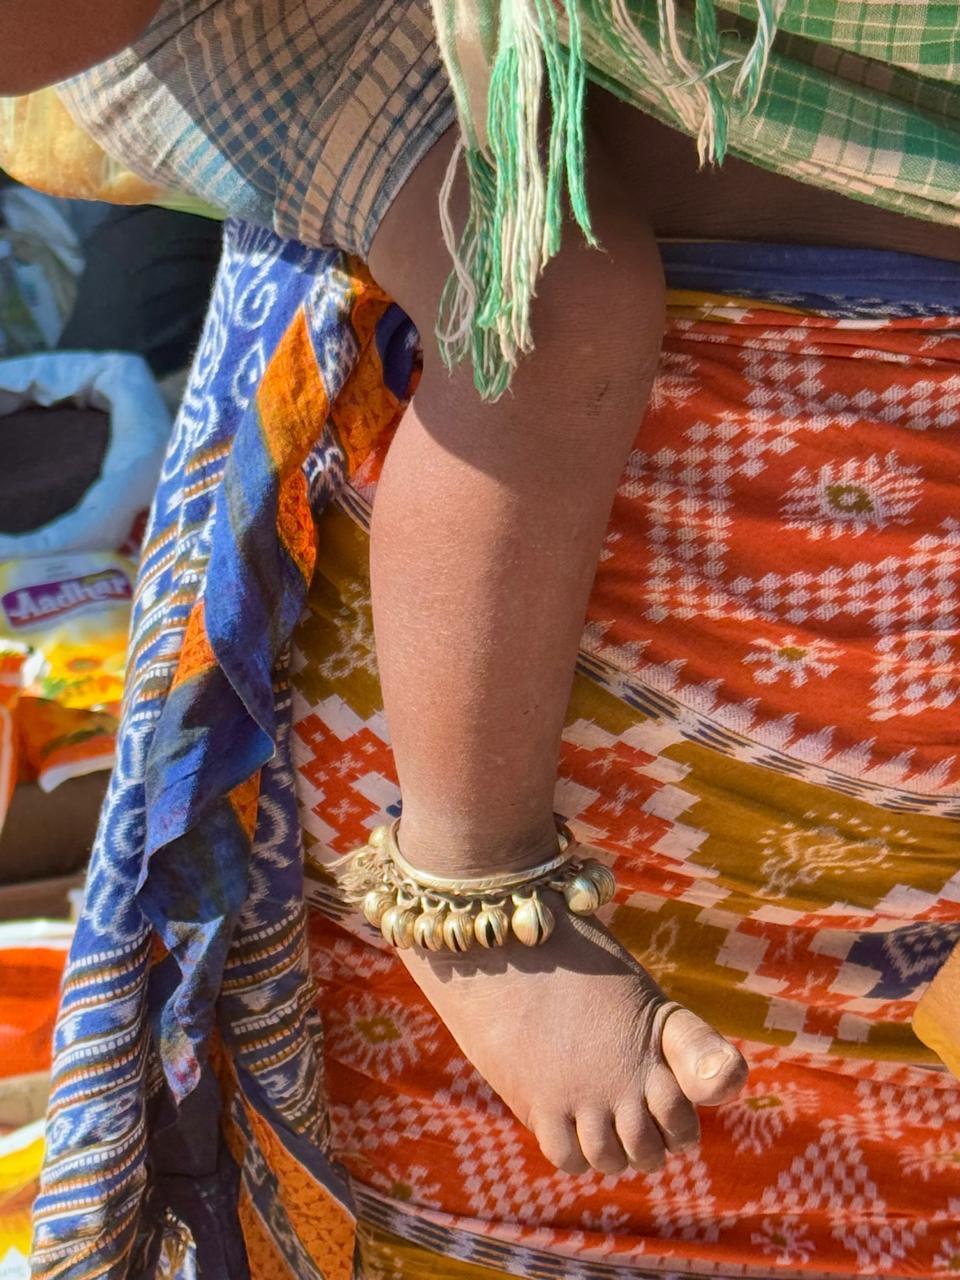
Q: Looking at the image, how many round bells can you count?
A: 9